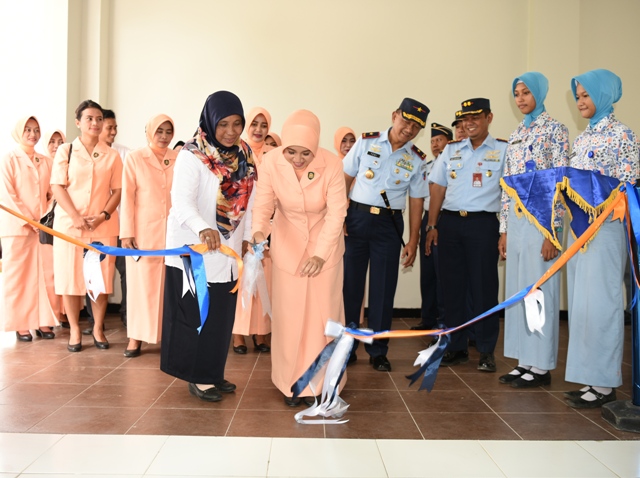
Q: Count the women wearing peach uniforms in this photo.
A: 8